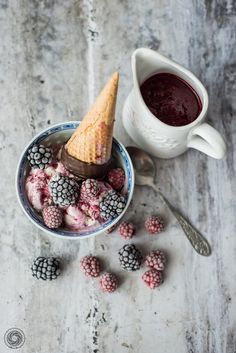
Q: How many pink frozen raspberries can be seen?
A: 9